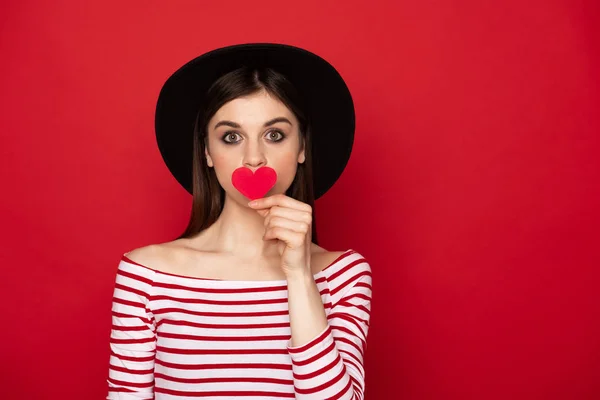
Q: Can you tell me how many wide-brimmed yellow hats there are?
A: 0